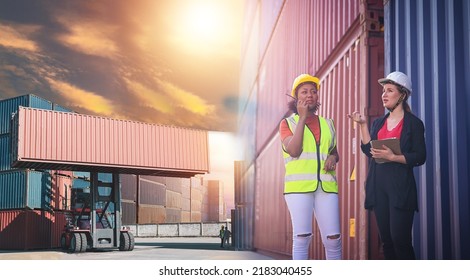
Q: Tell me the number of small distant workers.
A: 2